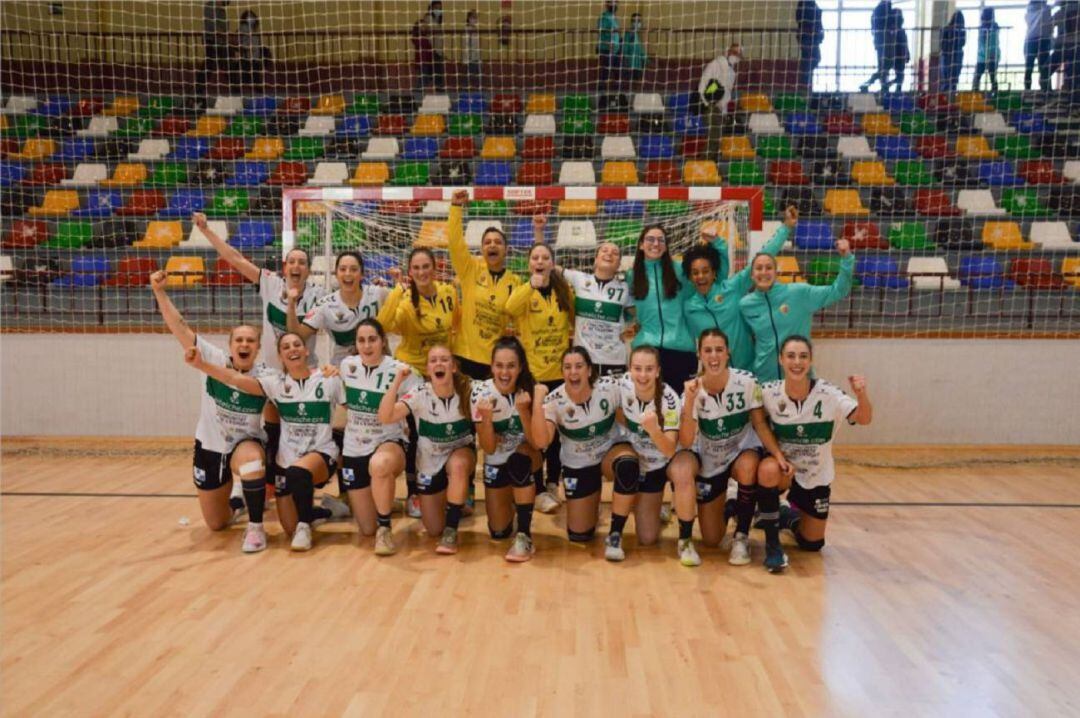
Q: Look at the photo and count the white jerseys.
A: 12